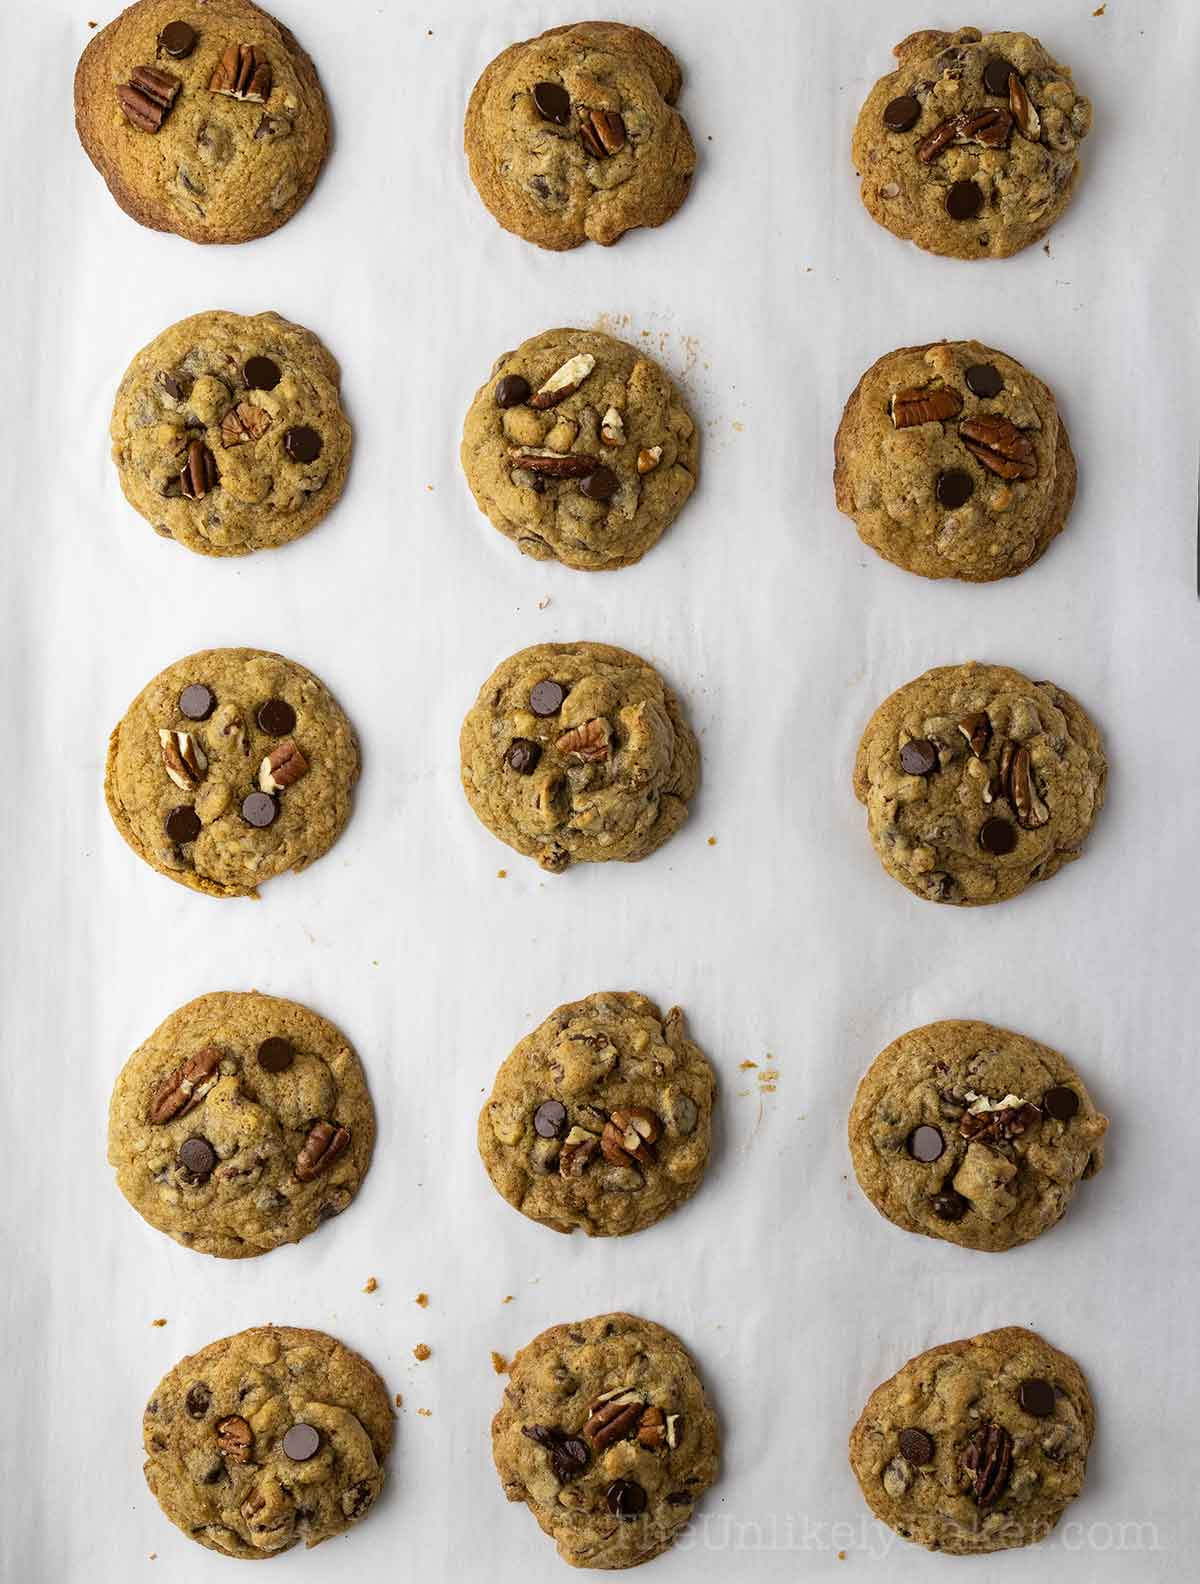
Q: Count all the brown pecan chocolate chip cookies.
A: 15